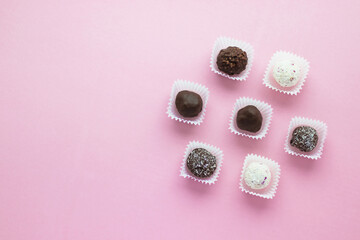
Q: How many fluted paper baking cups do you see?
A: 7